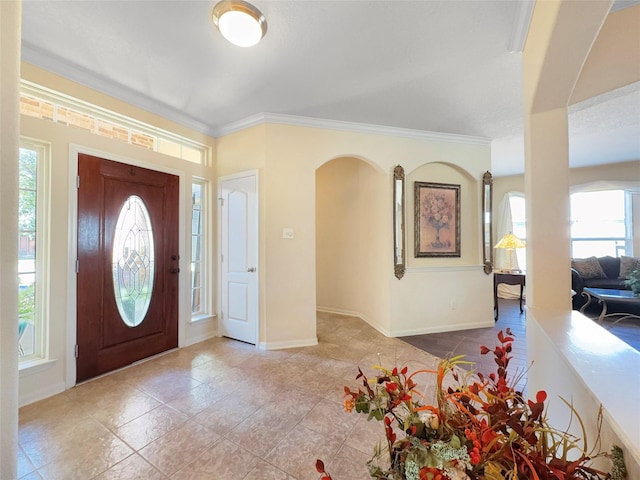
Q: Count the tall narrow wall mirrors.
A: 2